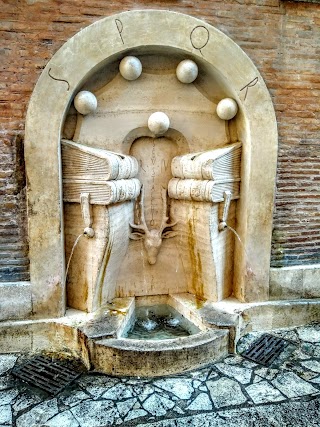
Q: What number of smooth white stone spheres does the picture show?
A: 5